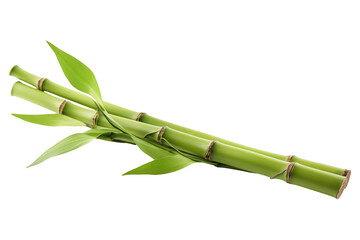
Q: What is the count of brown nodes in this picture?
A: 8